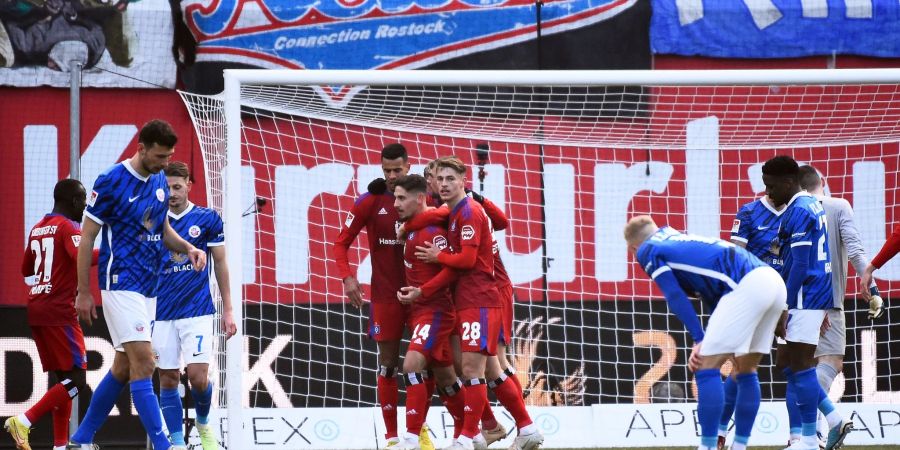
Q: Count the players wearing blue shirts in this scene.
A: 5